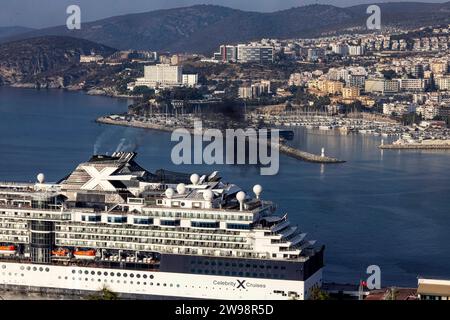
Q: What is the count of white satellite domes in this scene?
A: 7